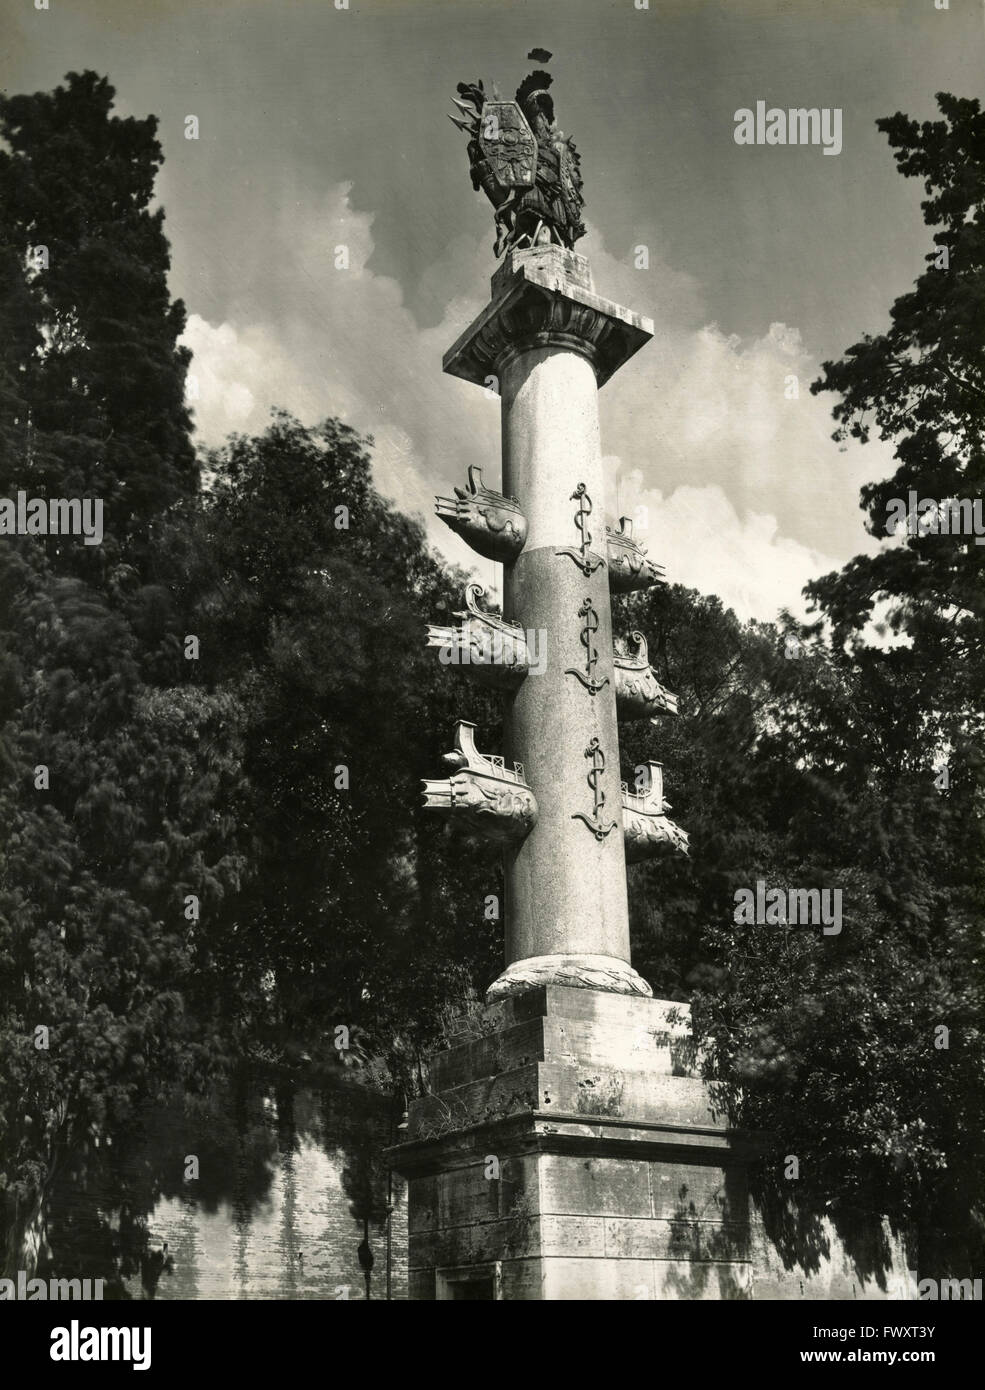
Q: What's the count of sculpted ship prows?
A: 6